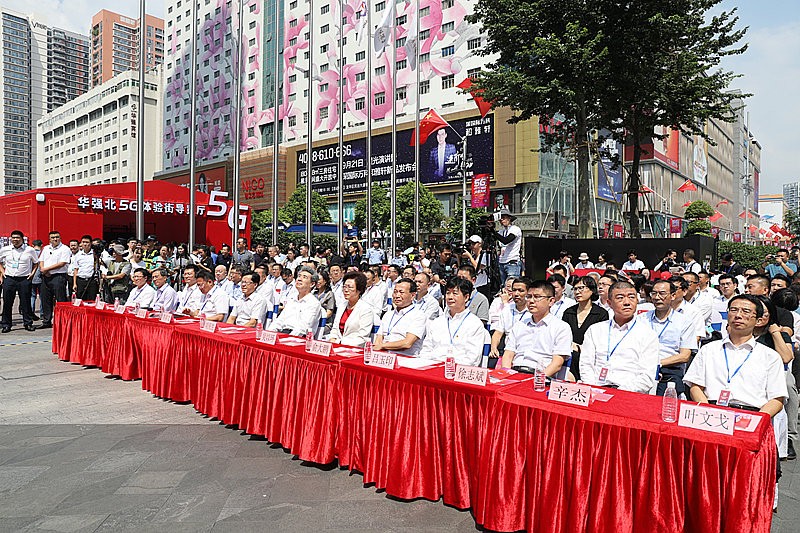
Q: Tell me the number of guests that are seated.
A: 12